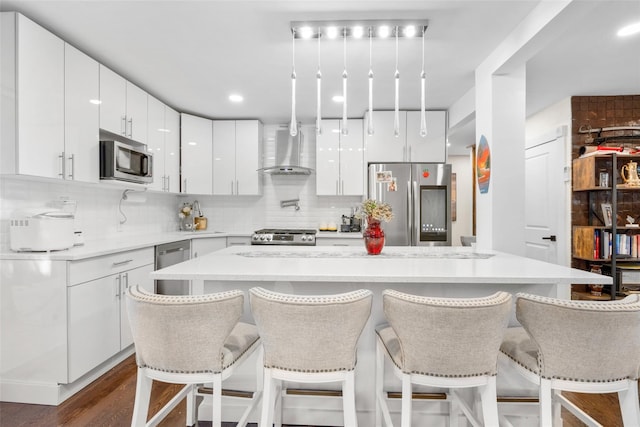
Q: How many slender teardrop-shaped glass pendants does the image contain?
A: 6